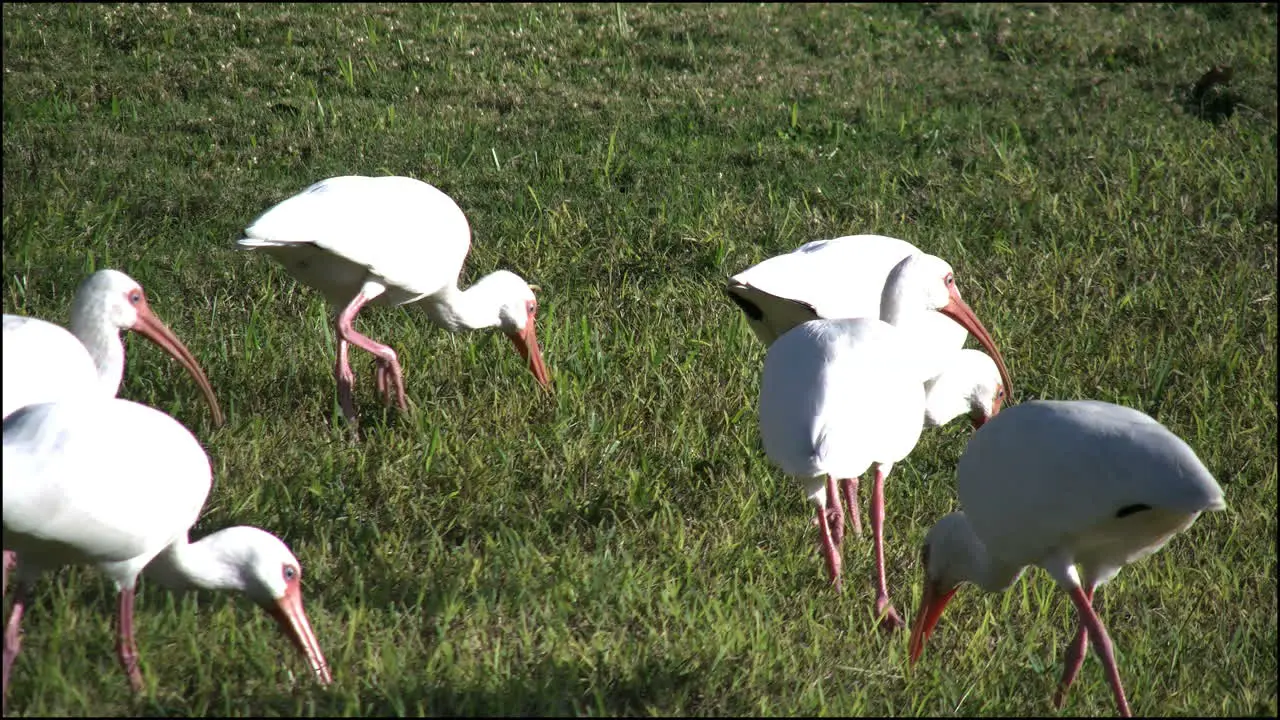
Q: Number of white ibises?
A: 6